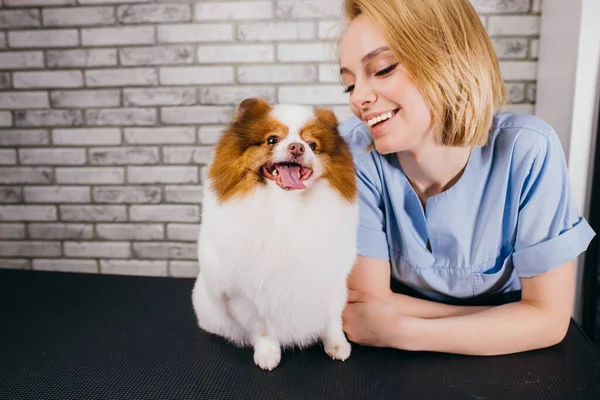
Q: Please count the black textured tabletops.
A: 1